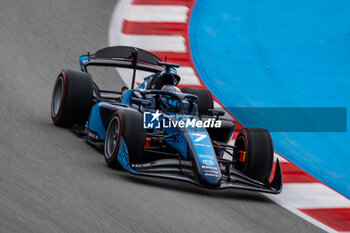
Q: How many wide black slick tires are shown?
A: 4